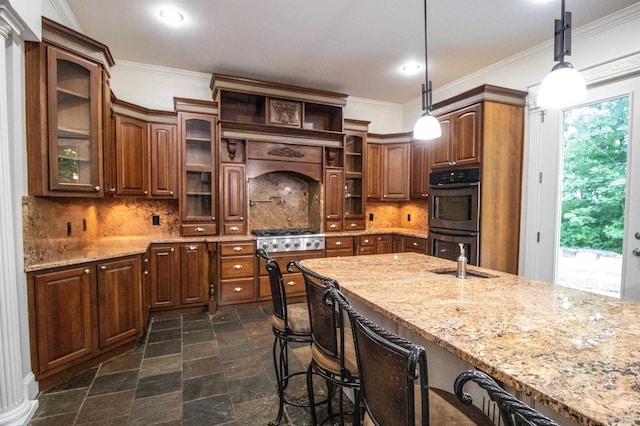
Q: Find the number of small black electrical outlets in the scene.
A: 5